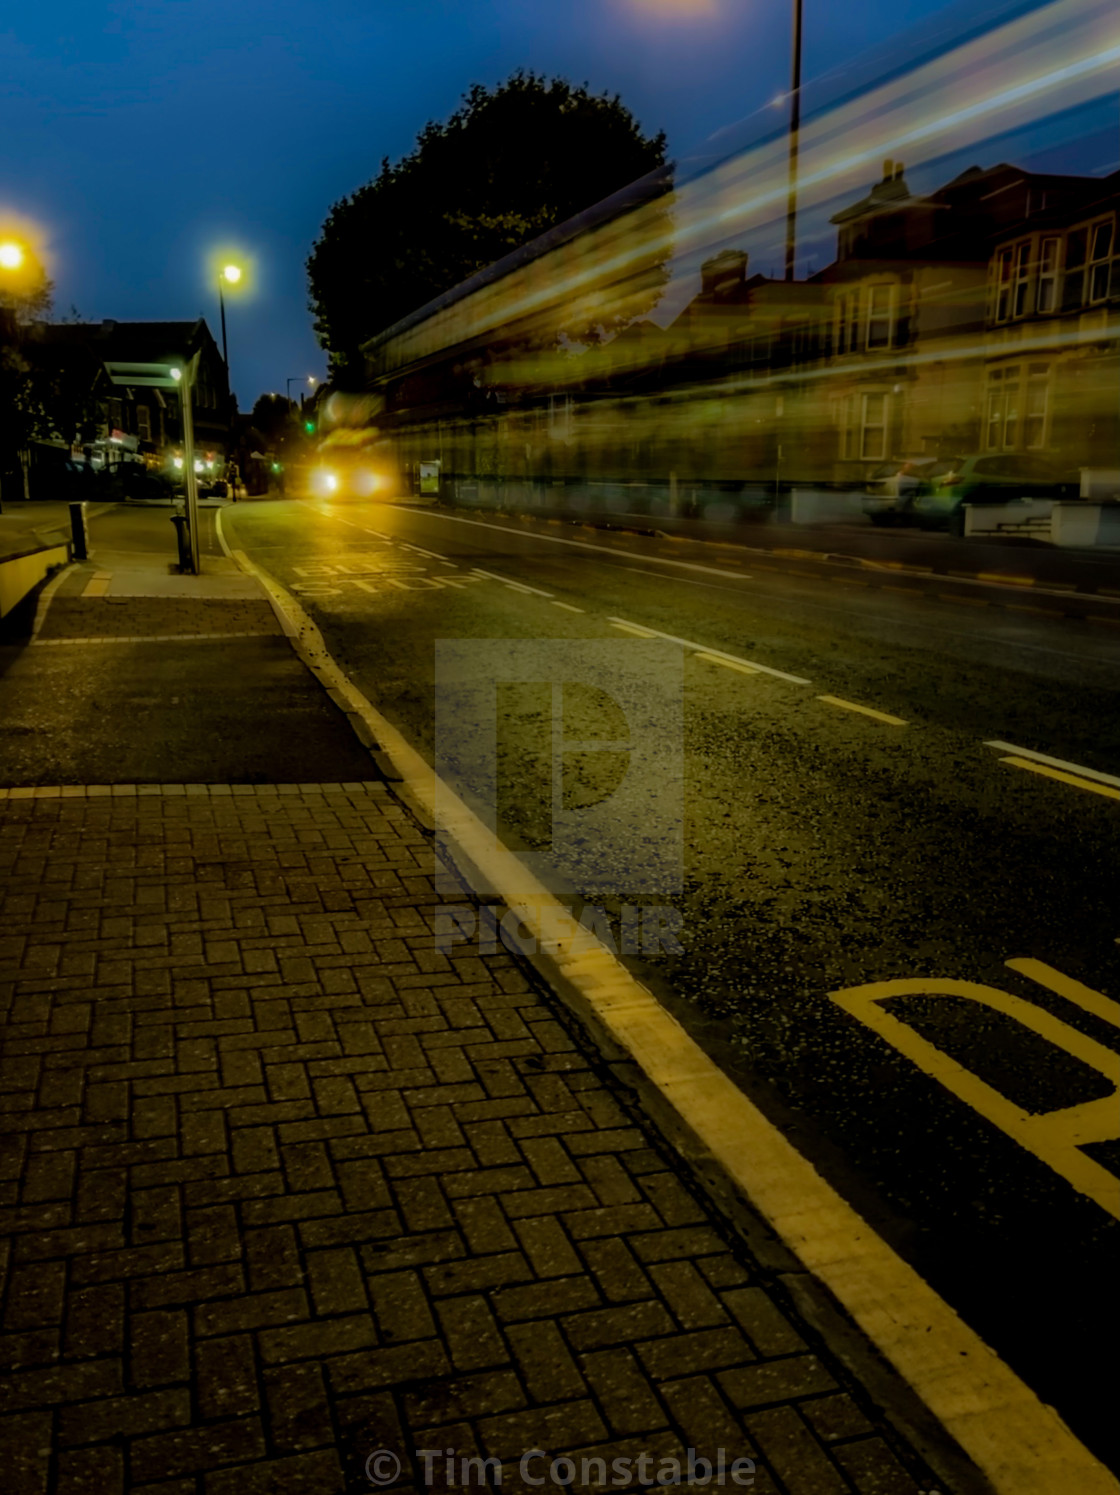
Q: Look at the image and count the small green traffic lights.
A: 2